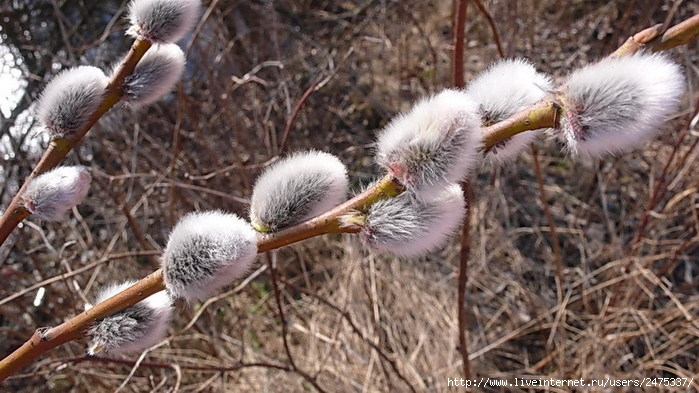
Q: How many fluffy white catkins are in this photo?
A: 11